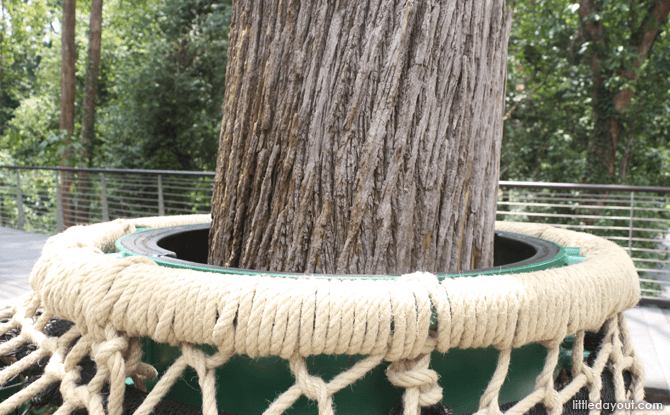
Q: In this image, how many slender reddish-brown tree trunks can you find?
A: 2